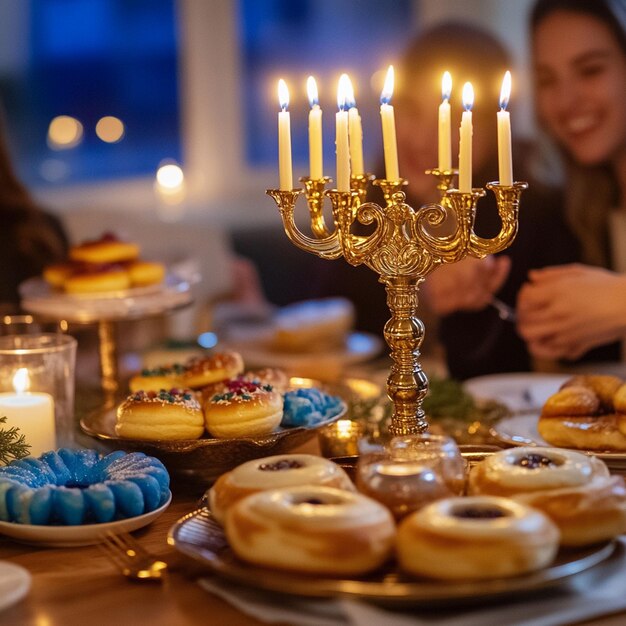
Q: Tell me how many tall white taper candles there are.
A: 8